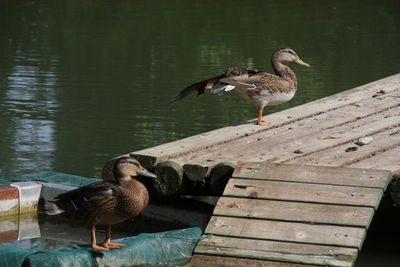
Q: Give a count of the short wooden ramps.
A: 1